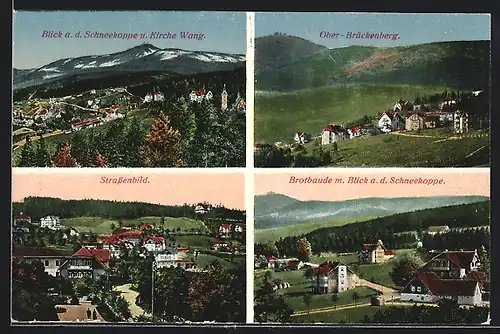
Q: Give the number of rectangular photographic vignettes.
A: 4